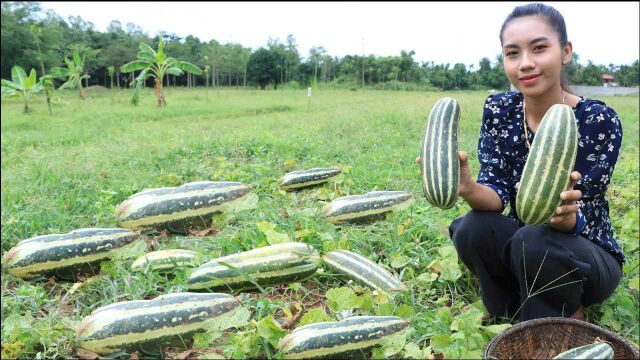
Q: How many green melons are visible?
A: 12